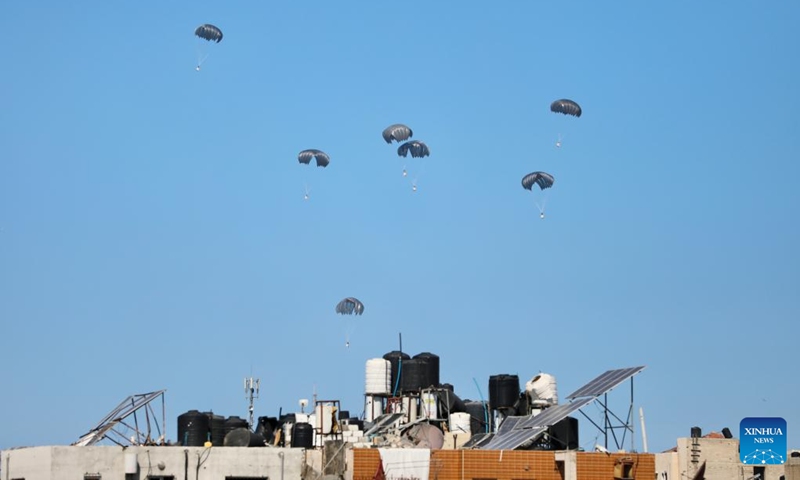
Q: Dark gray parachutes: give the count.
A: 7